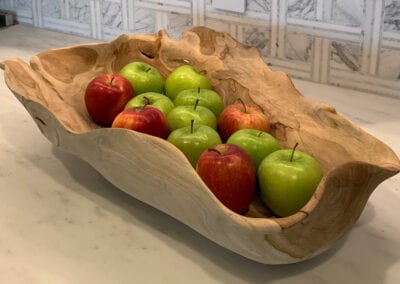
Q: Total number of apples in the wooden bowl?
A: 12